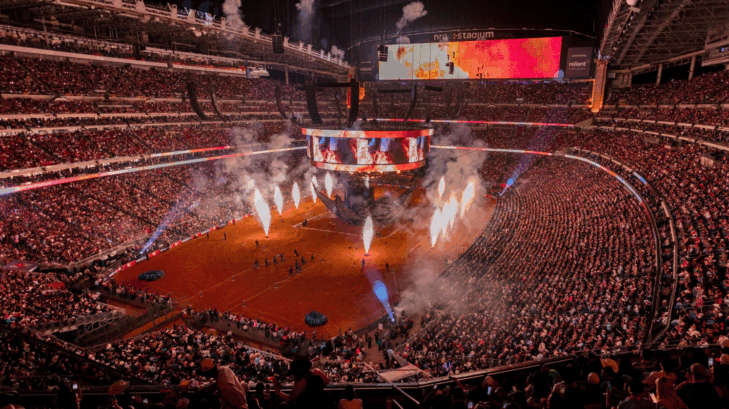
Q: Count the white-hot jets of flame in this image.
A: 12